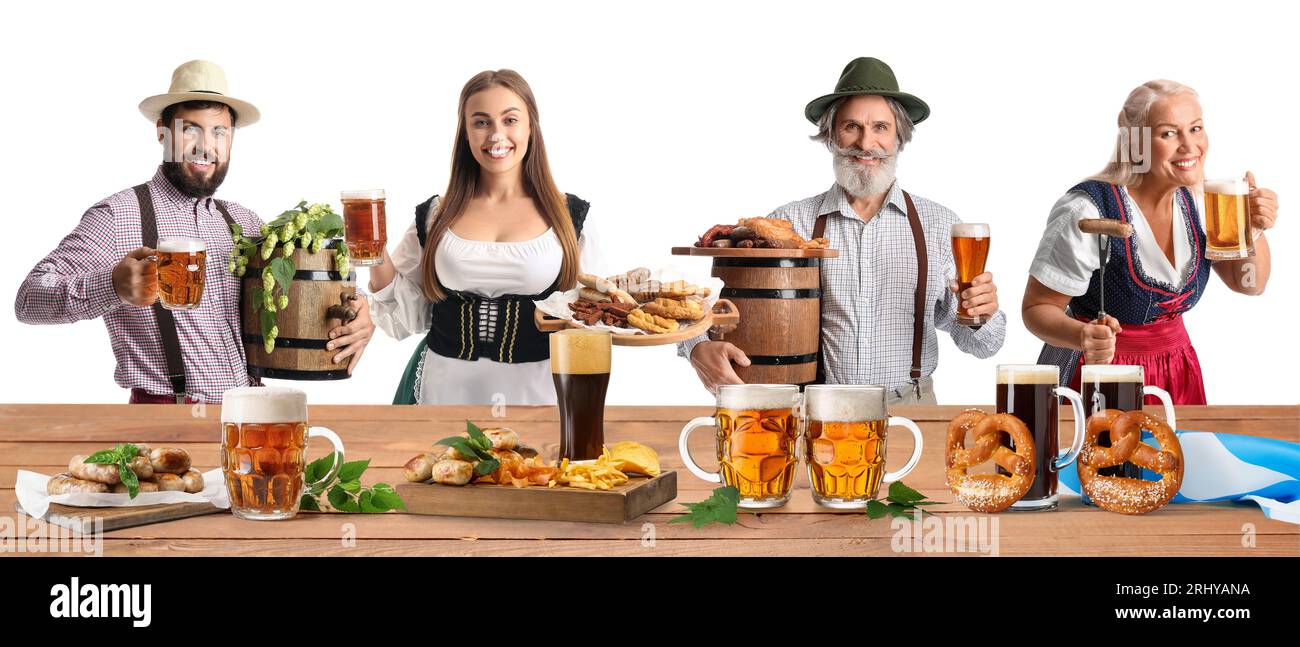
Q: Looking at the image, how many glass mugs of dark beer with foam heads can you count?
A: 2